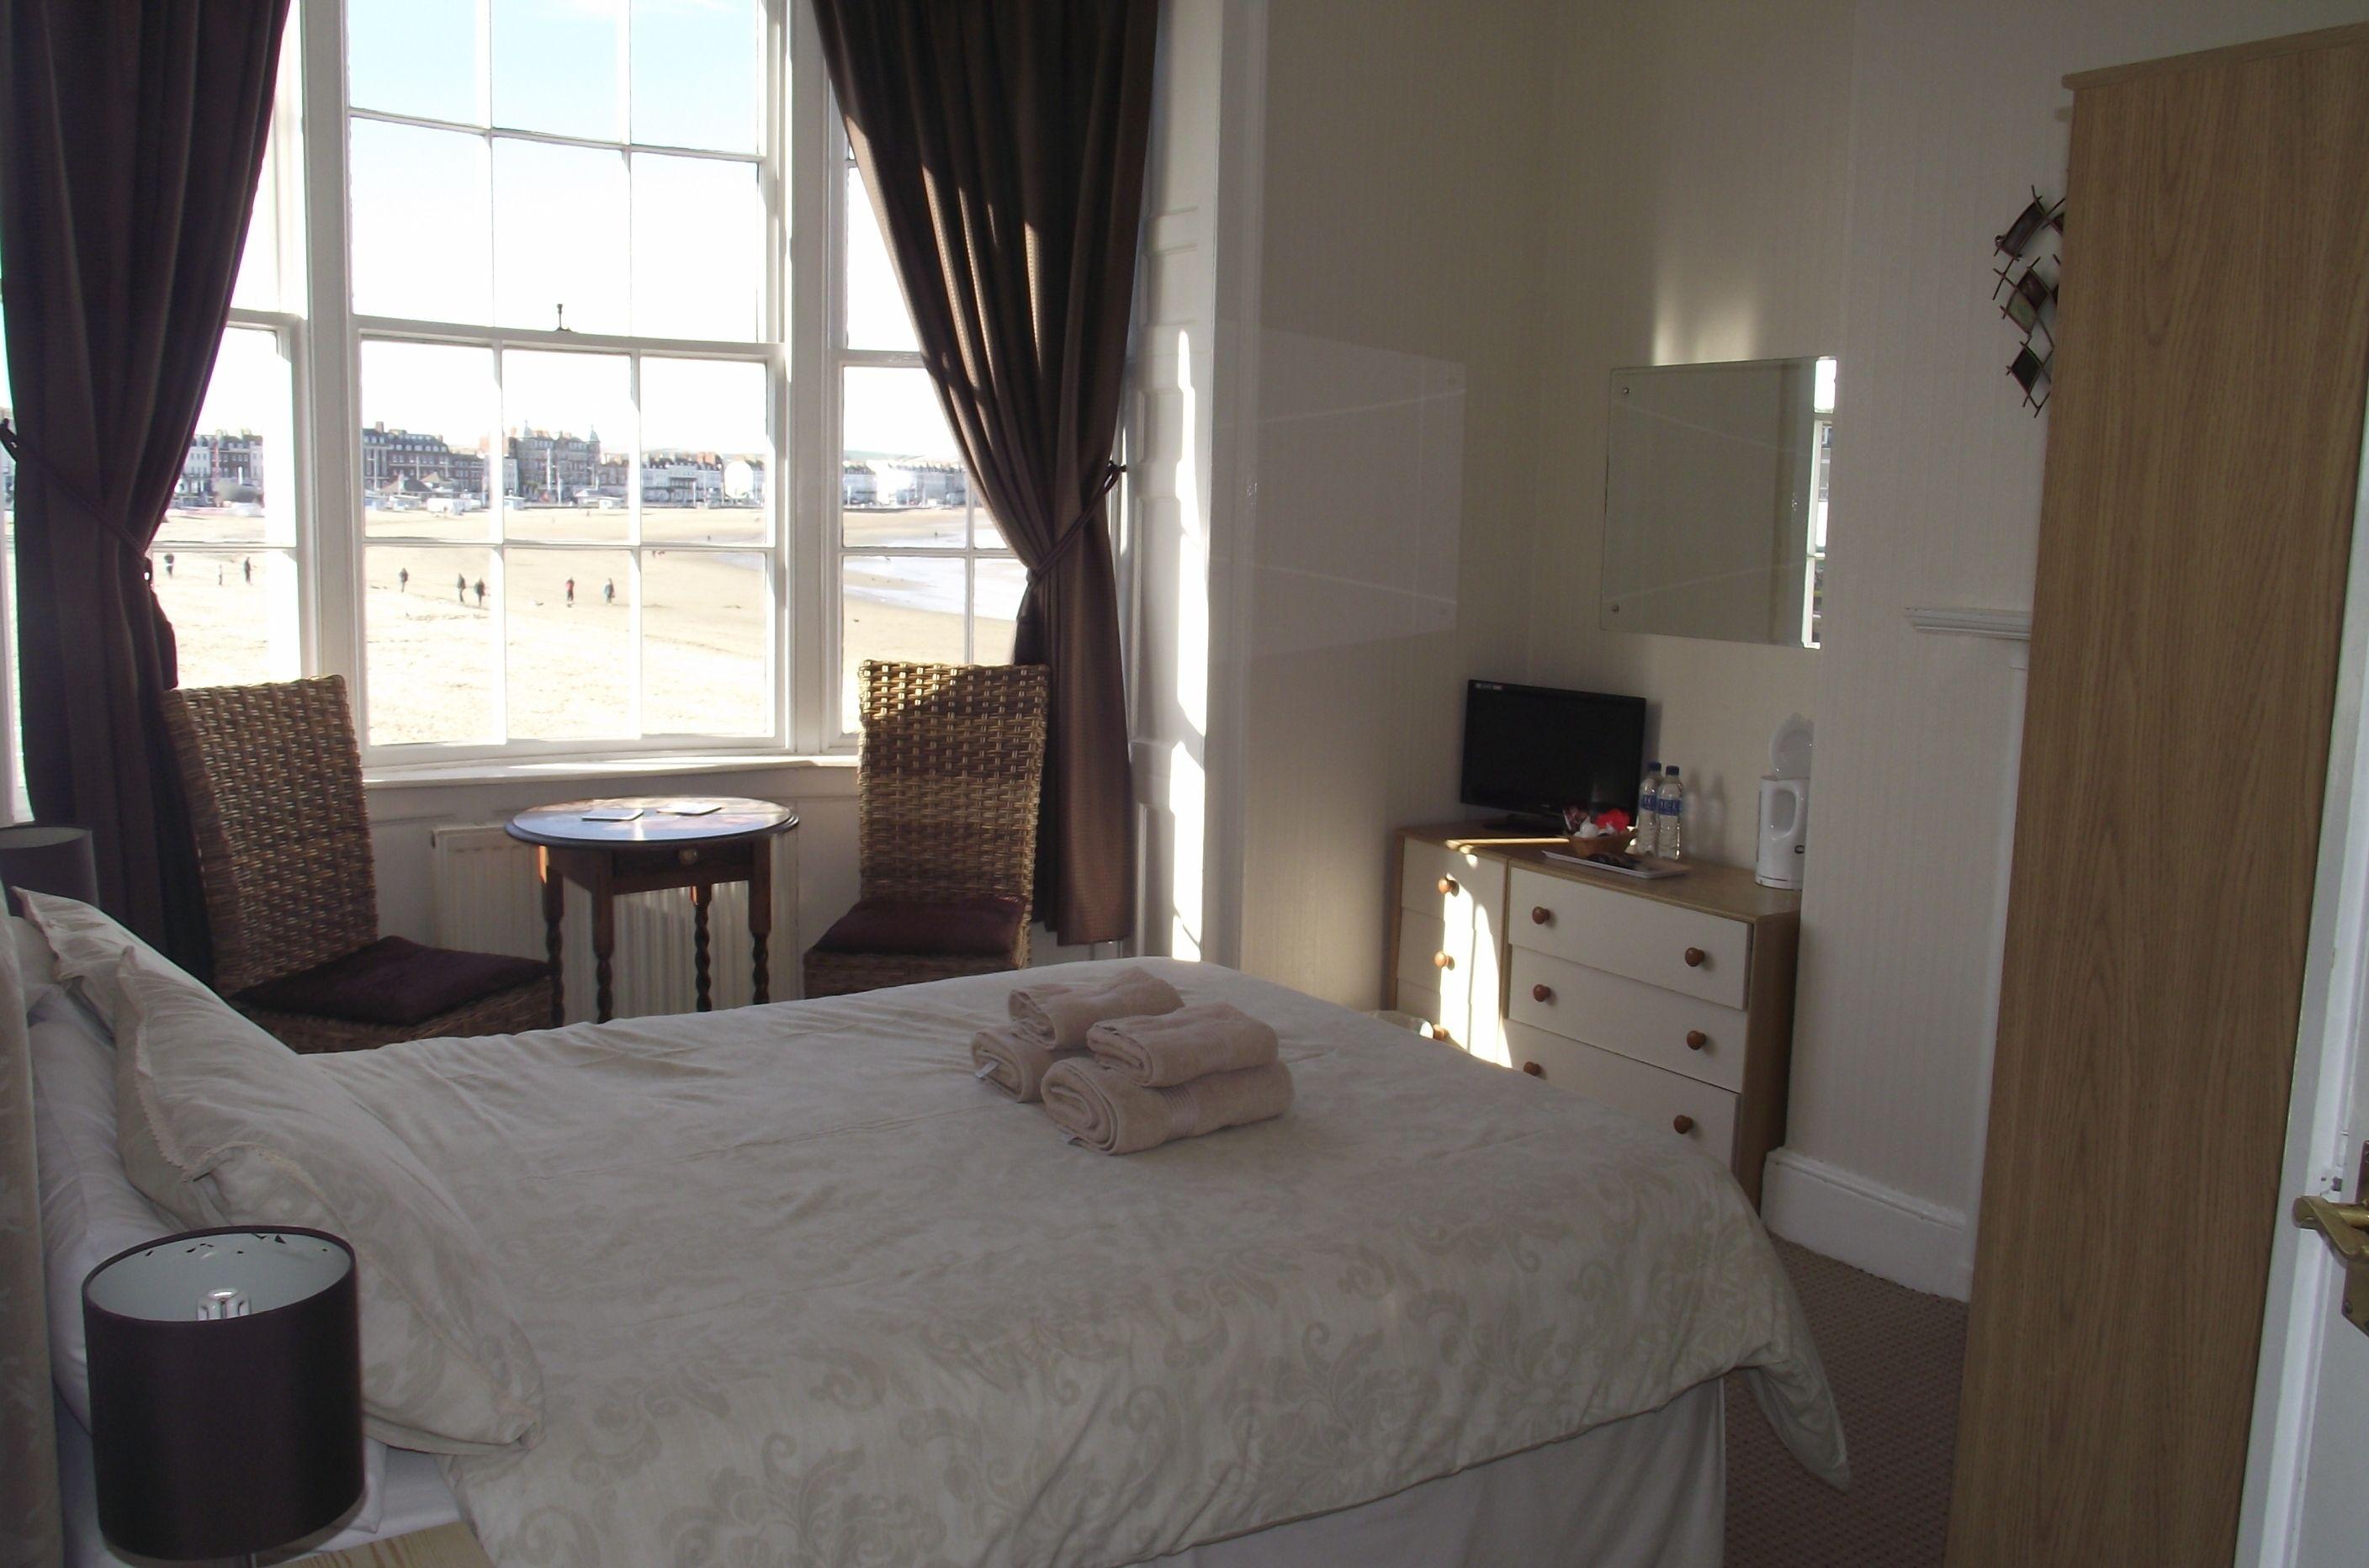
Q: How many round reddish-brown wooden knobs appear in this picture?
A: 9